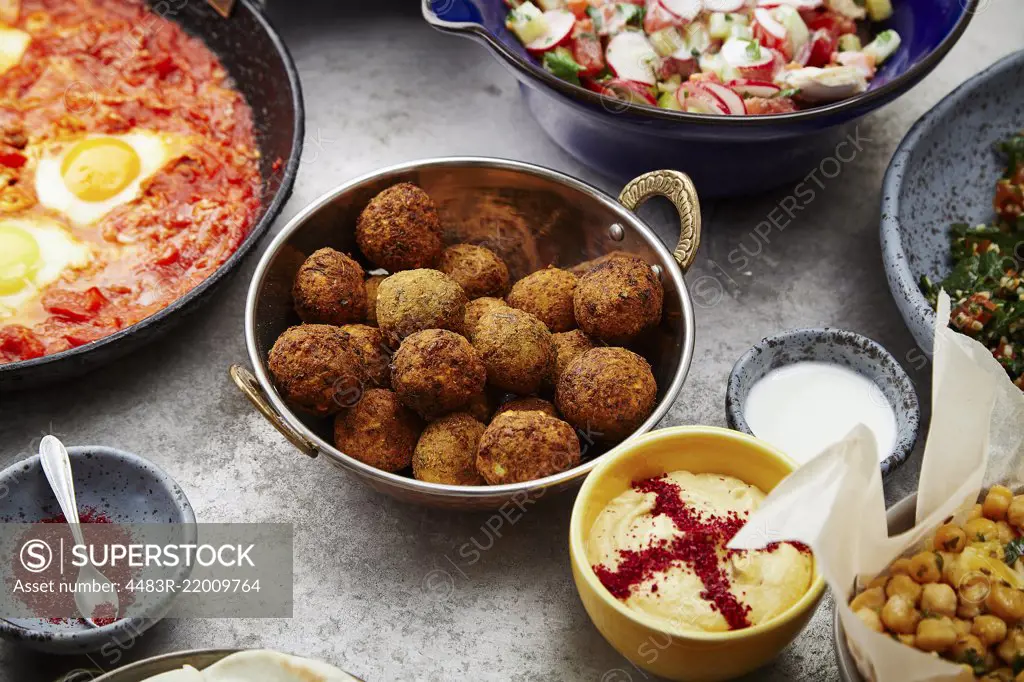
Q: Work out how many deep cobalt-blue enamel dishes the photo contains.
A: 1